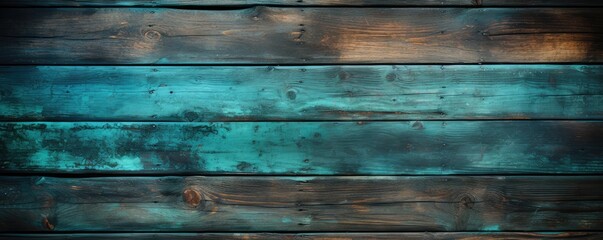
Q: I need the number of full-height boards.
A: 4